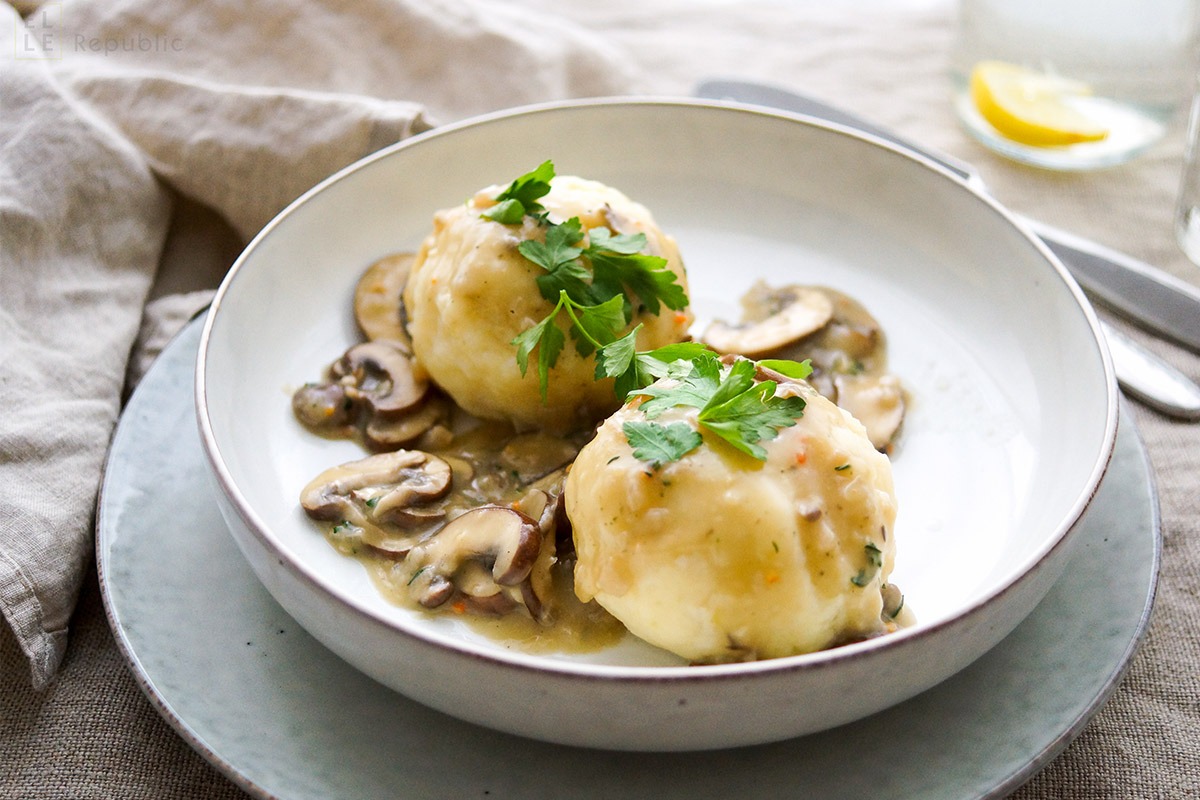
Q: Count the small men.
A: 0